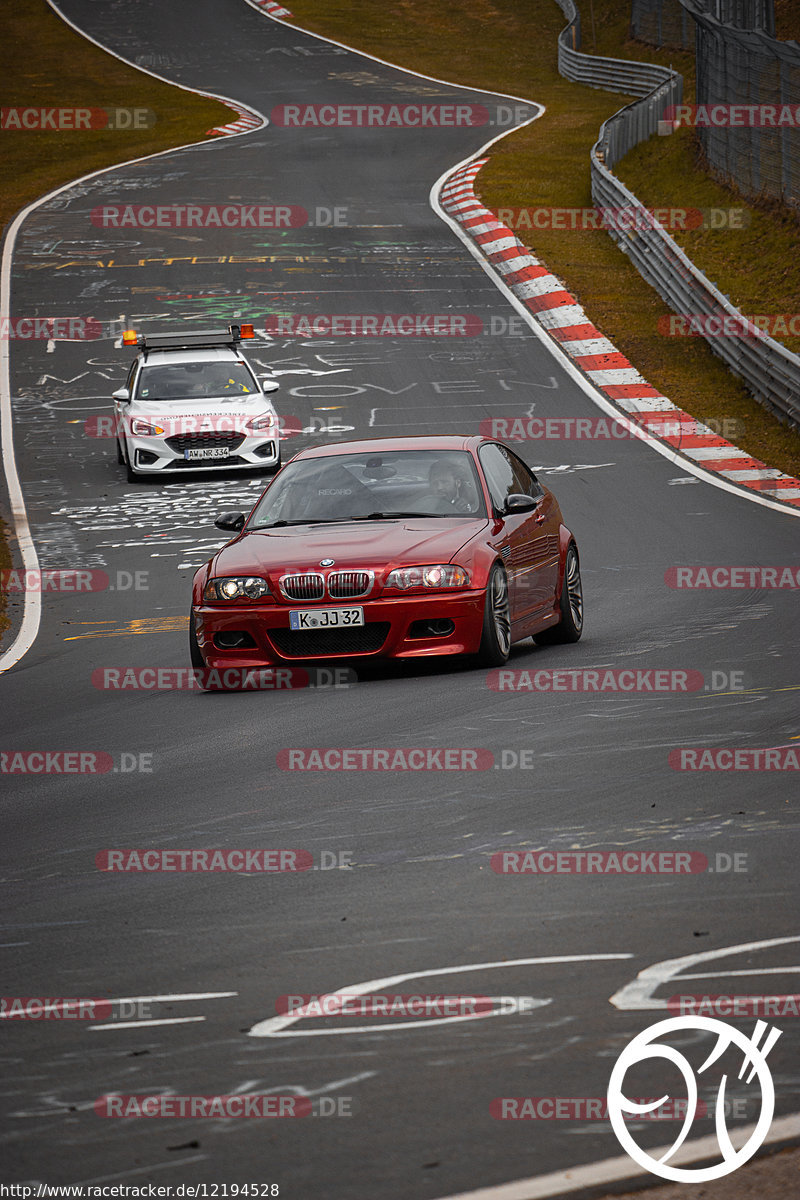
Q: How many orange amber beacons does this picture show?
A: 2